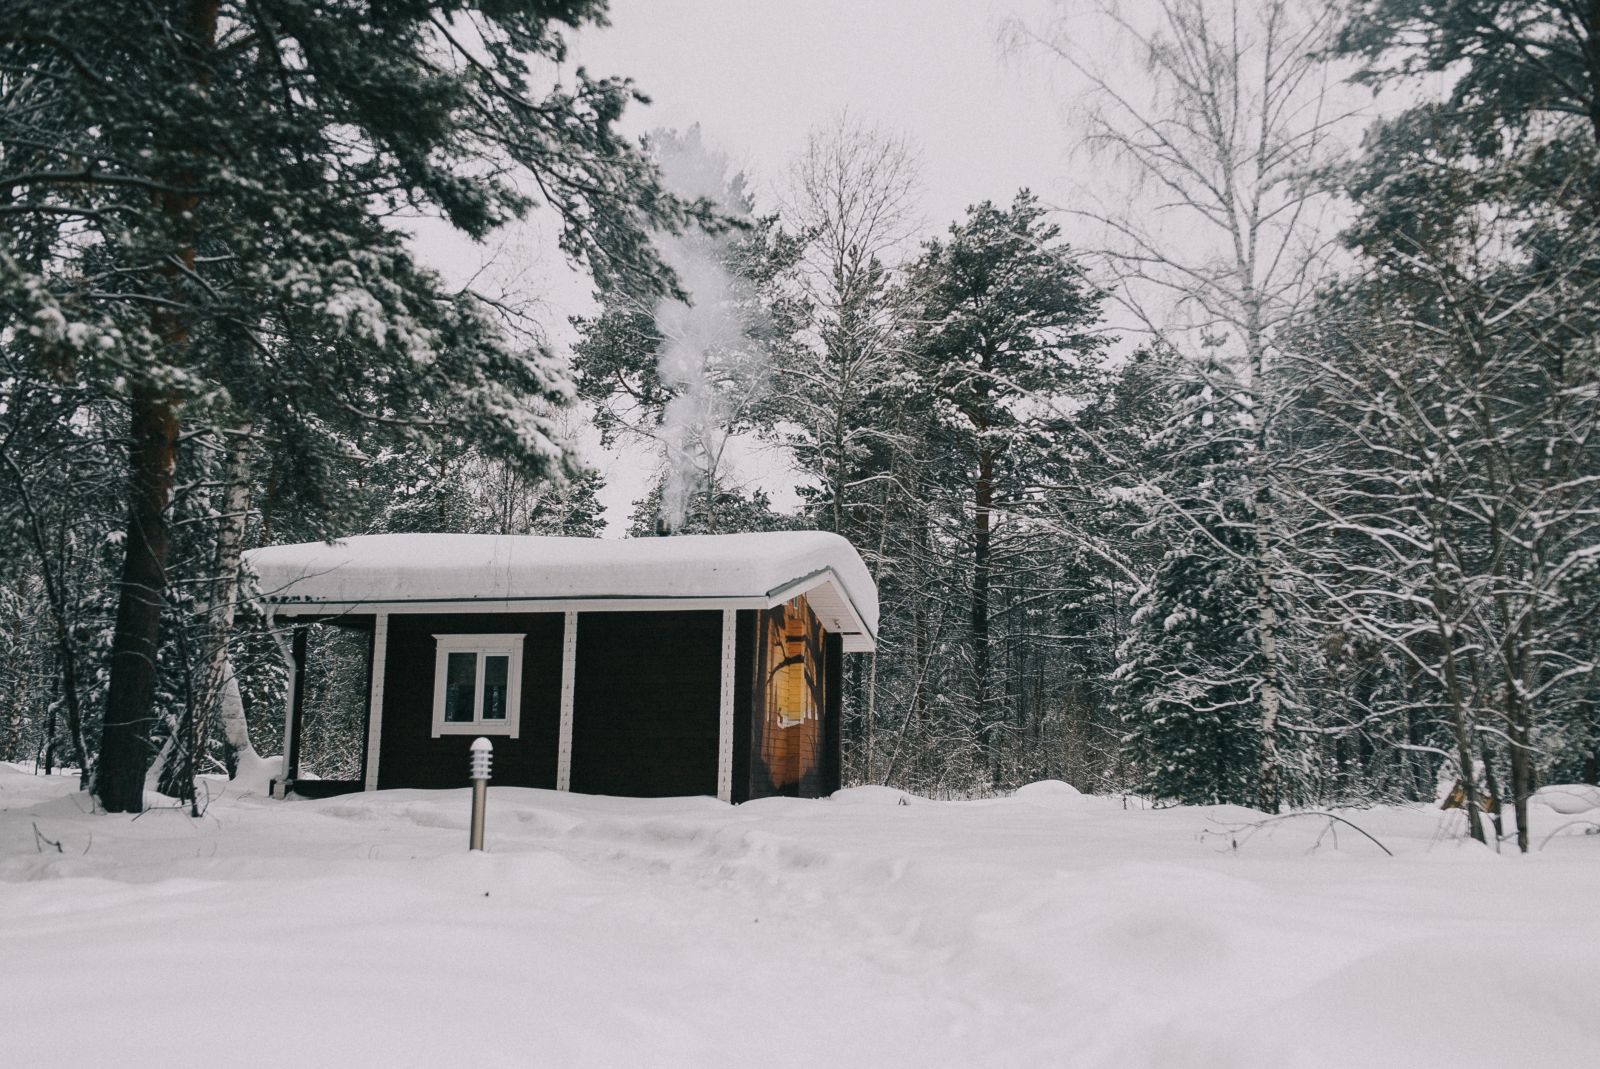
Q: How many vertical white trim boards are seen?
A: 3